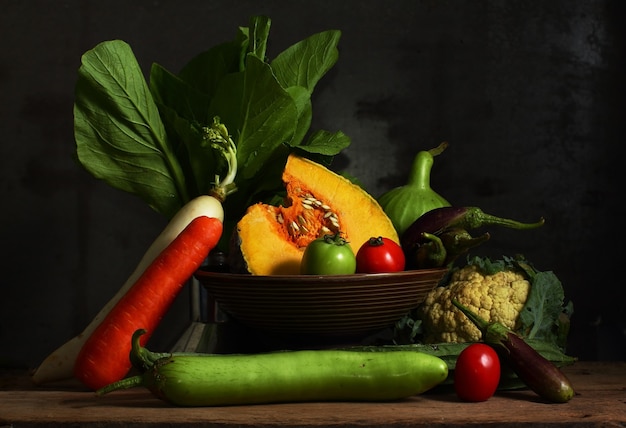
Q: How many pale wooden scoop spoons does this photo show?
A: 0